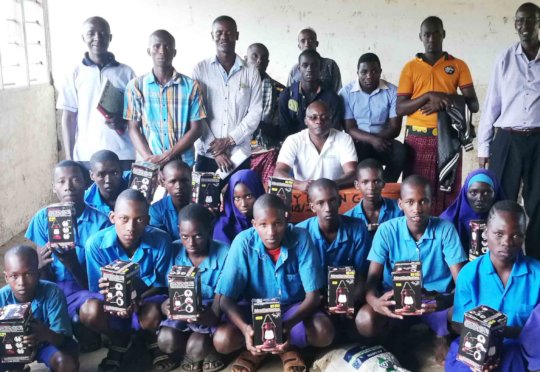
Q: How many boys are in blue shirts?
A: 11